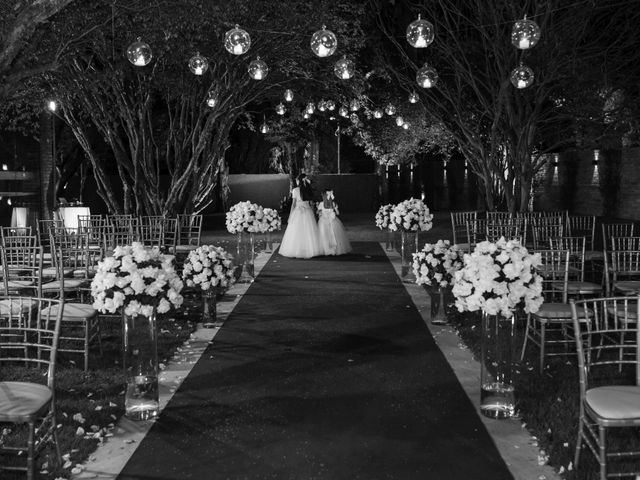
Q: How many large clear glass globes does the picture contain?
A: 10